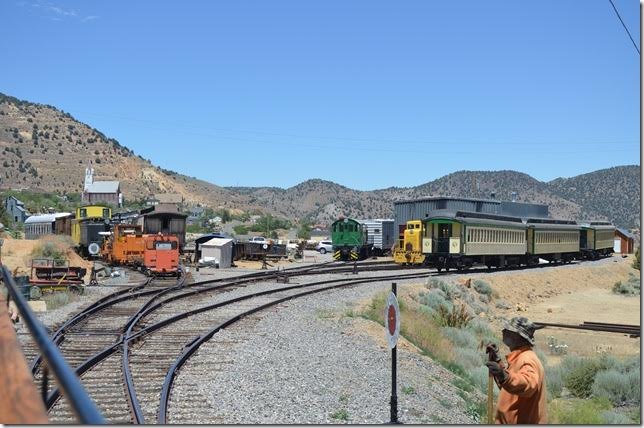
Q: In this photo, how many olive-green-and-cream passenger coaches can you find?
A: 3